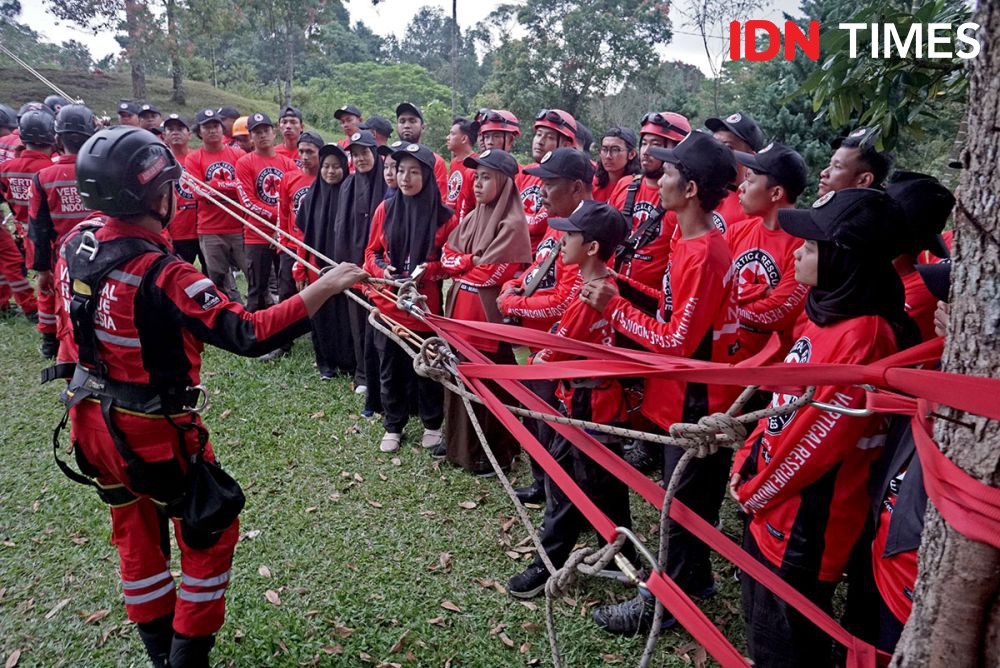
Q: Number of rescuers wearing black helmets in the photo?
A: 6